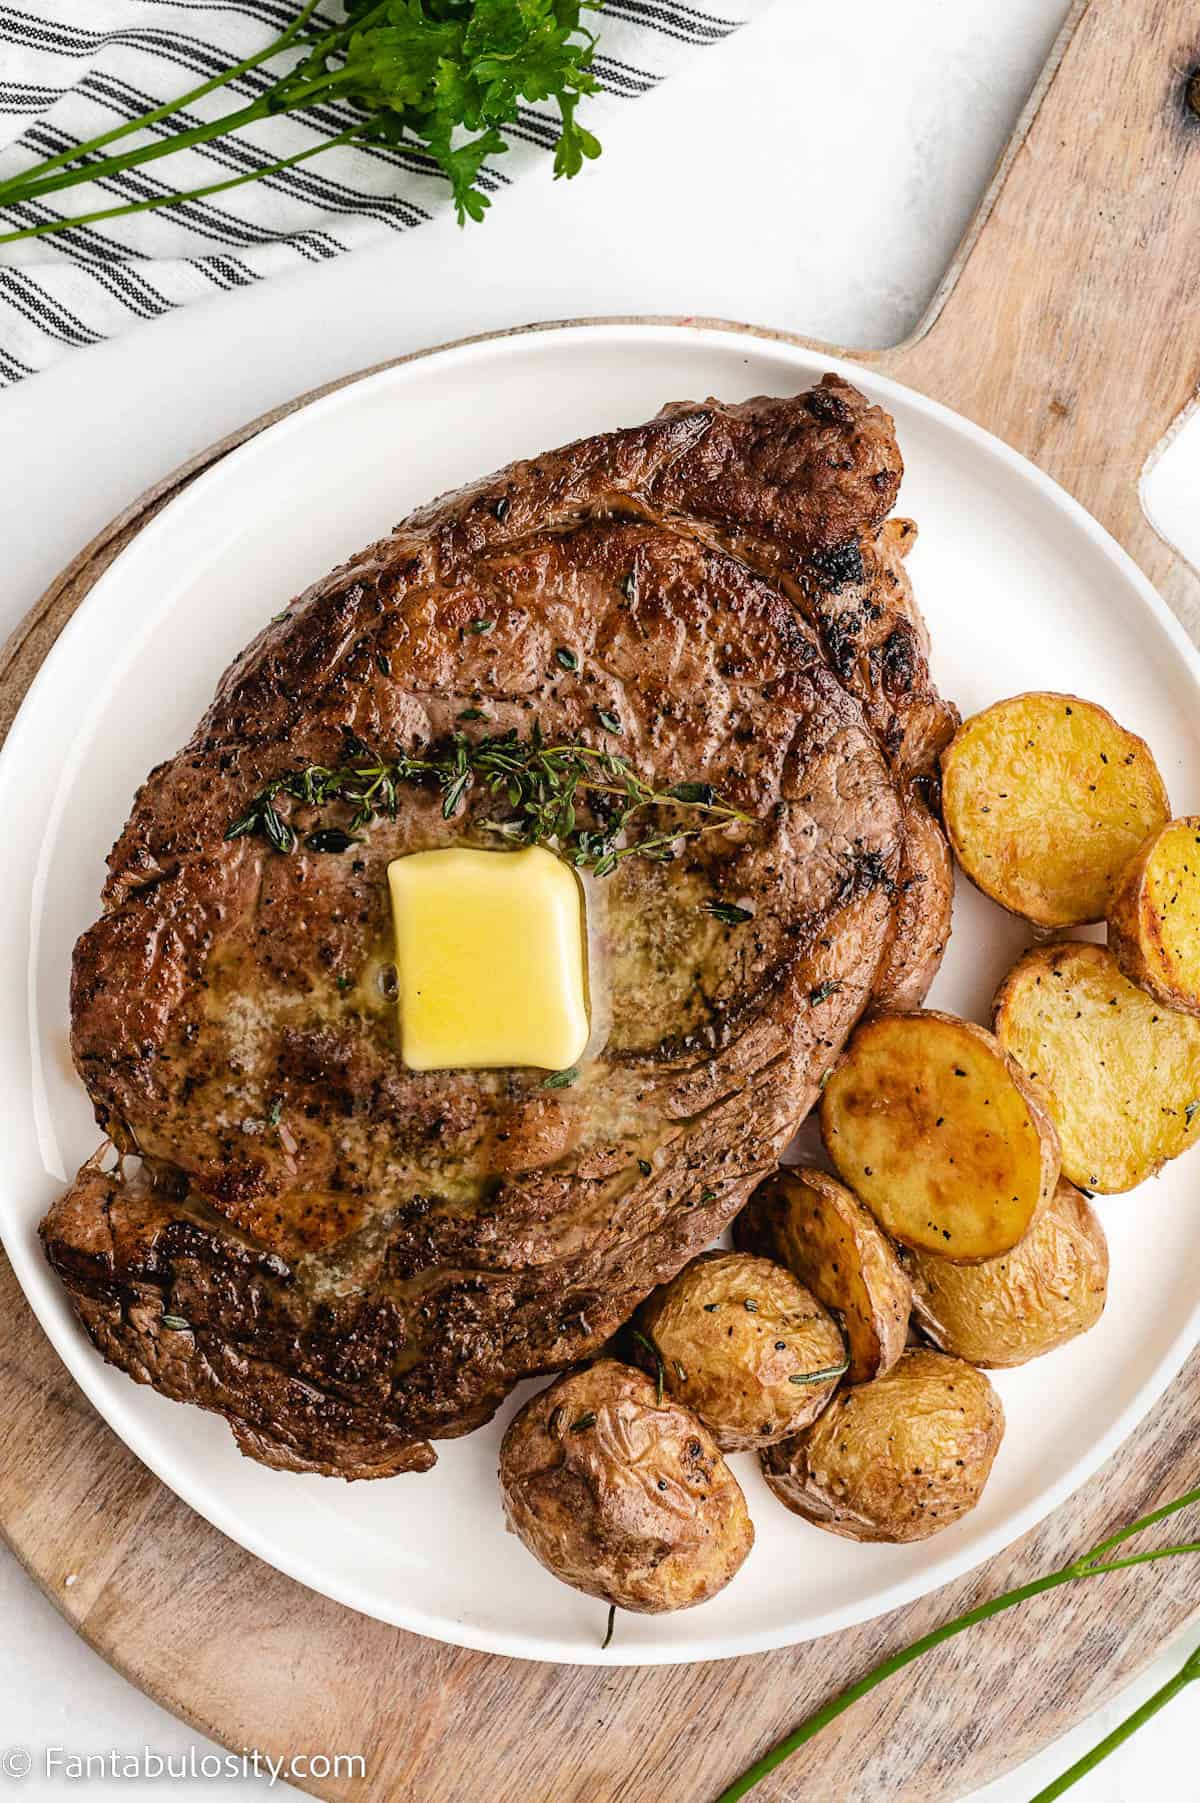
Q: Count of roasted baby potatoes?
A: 9